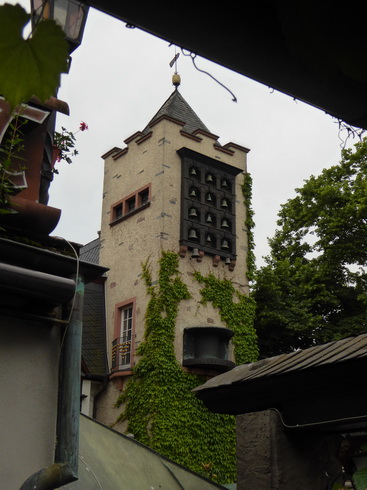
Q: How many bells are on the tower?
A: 14